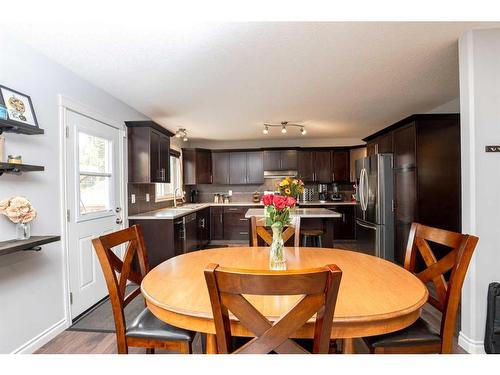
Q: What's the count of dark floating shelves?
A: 3